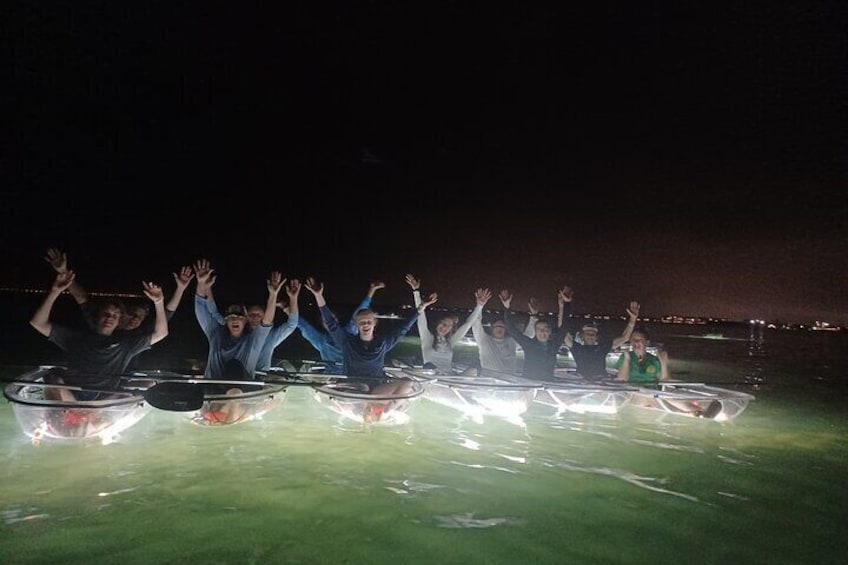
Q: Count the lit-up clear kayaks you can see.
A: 6